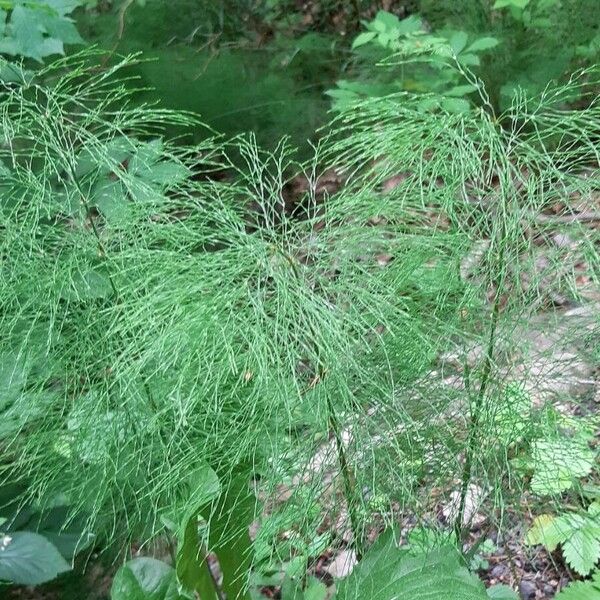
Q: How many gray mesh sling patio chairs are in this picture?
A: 0